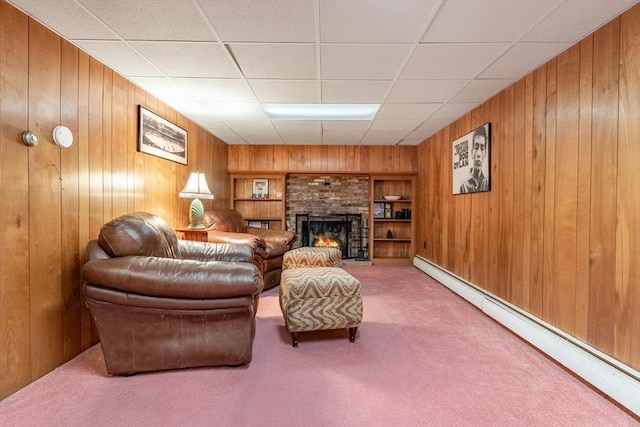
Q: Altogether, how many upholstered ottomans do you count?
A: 1